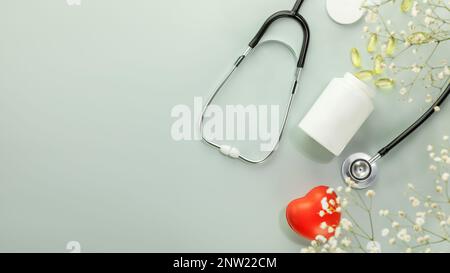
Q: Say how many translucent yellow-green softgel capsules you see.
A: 8